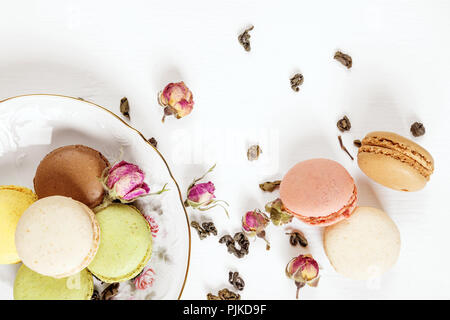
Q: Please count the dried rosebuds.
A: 5